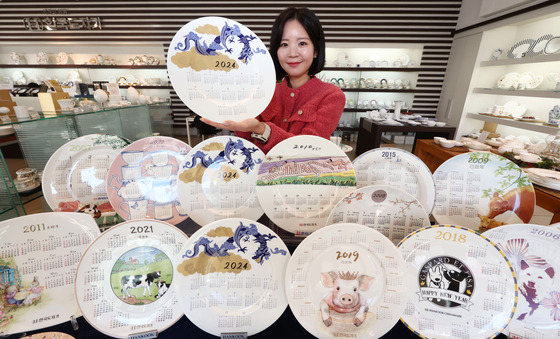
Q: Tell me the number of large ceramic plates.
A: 14